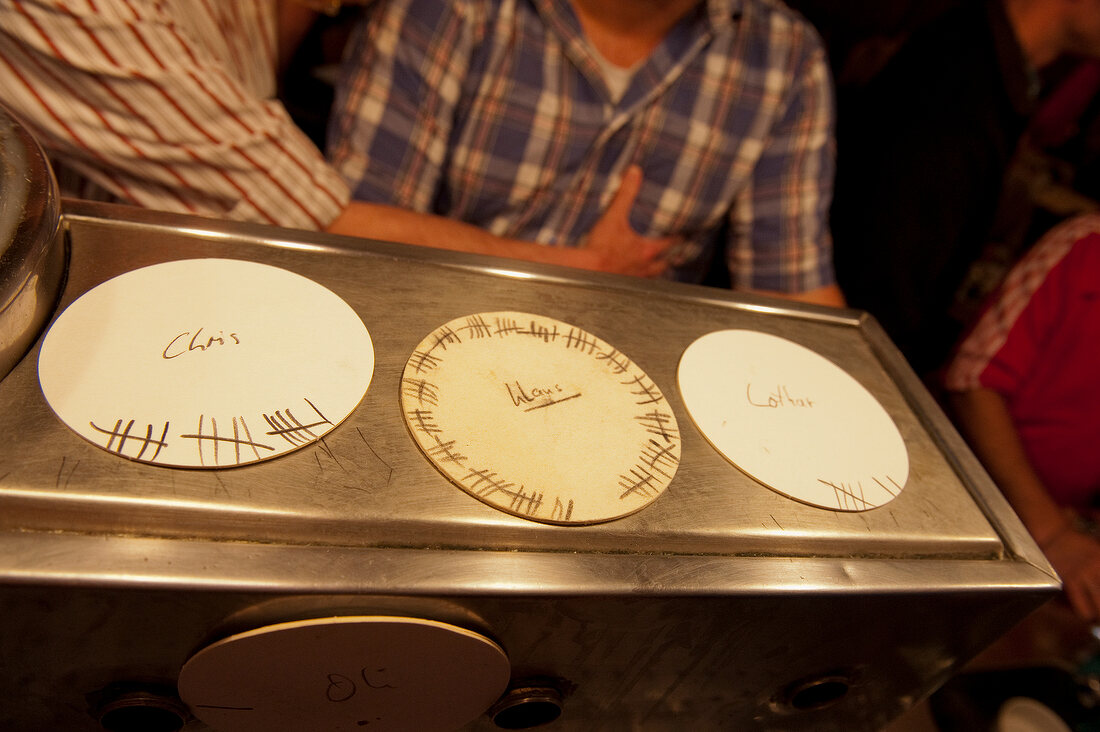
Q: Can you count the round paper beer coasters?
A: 4